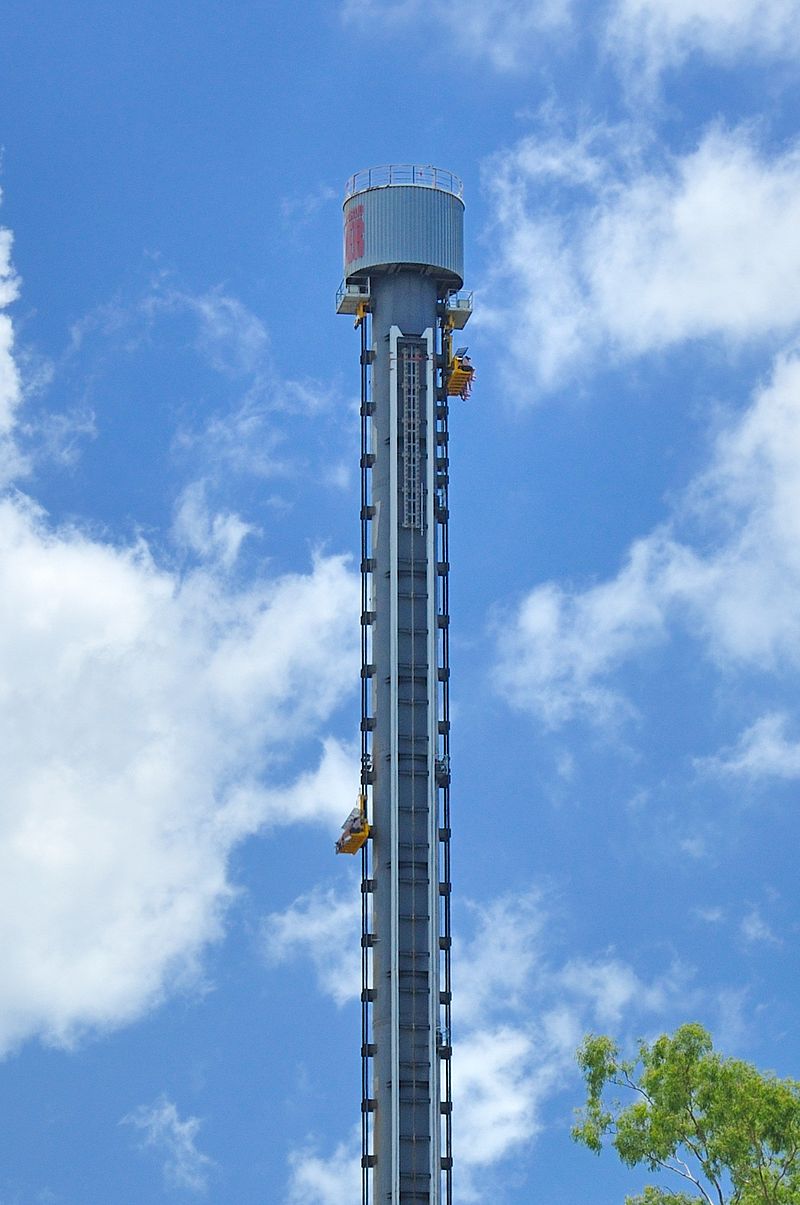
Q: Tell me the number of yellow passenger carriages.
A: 2